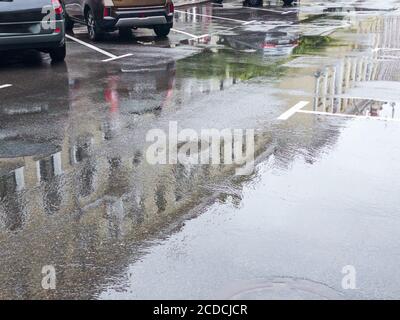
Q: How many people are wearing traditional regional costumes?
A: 0